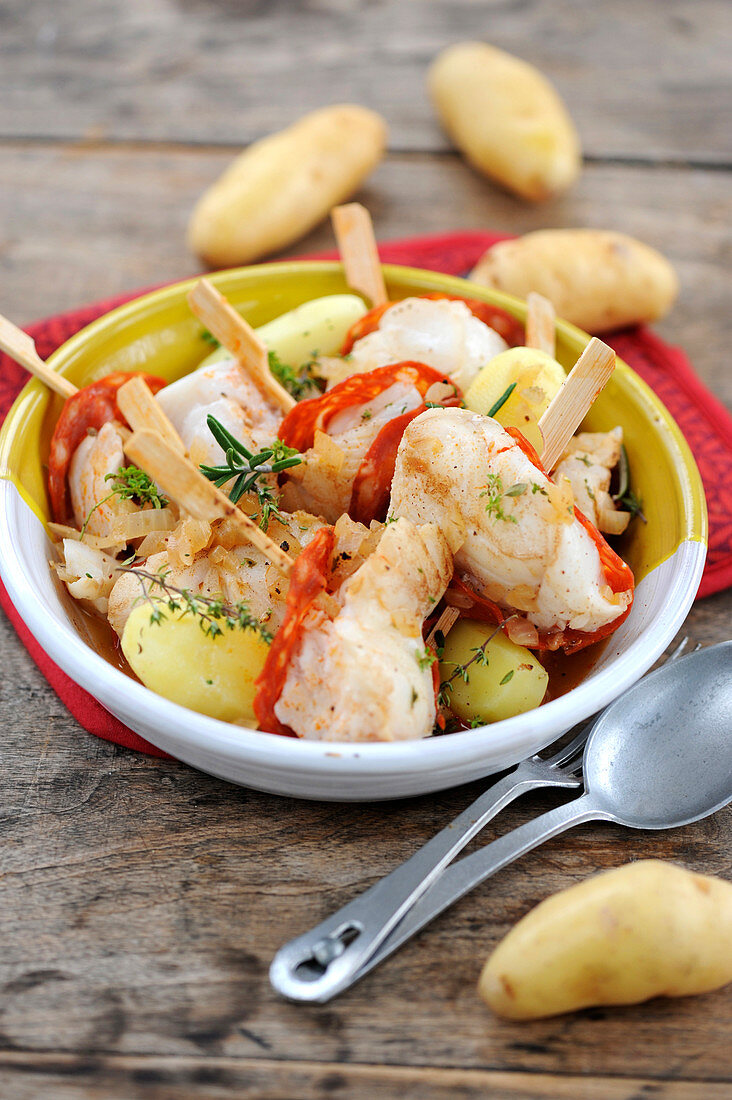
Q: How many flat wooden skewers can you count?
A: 7